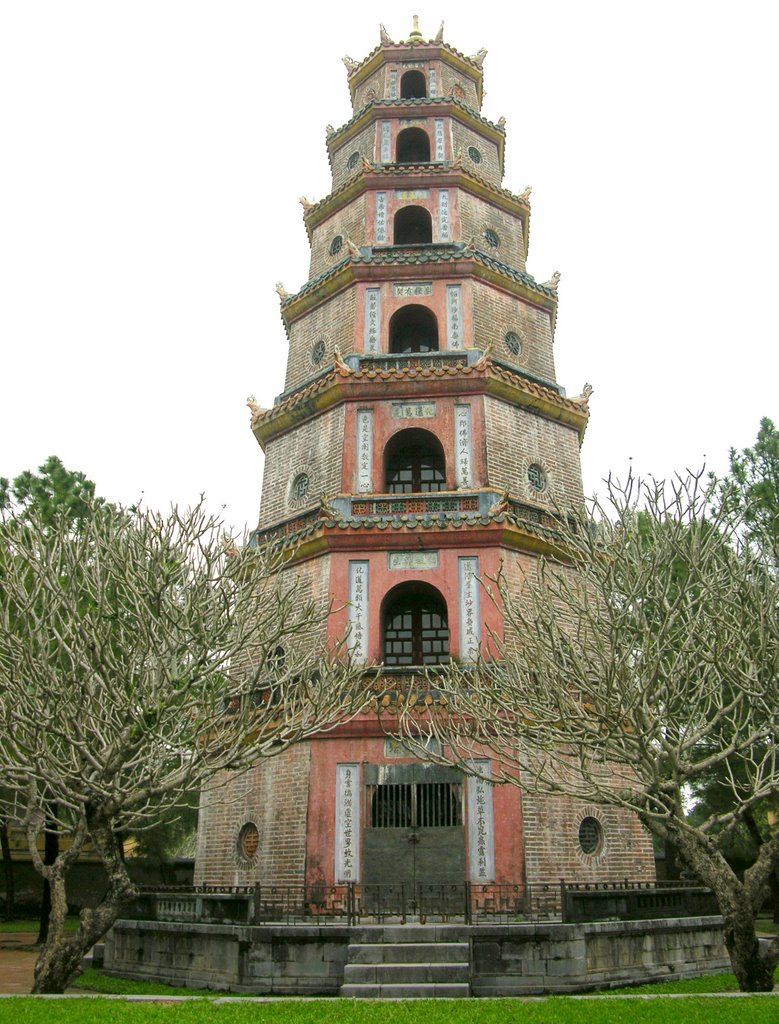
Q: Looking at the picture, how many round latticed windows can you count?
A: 14